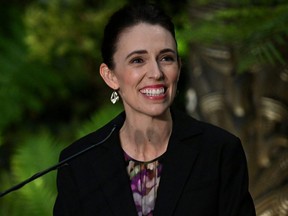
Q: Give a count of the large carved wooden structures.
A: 1